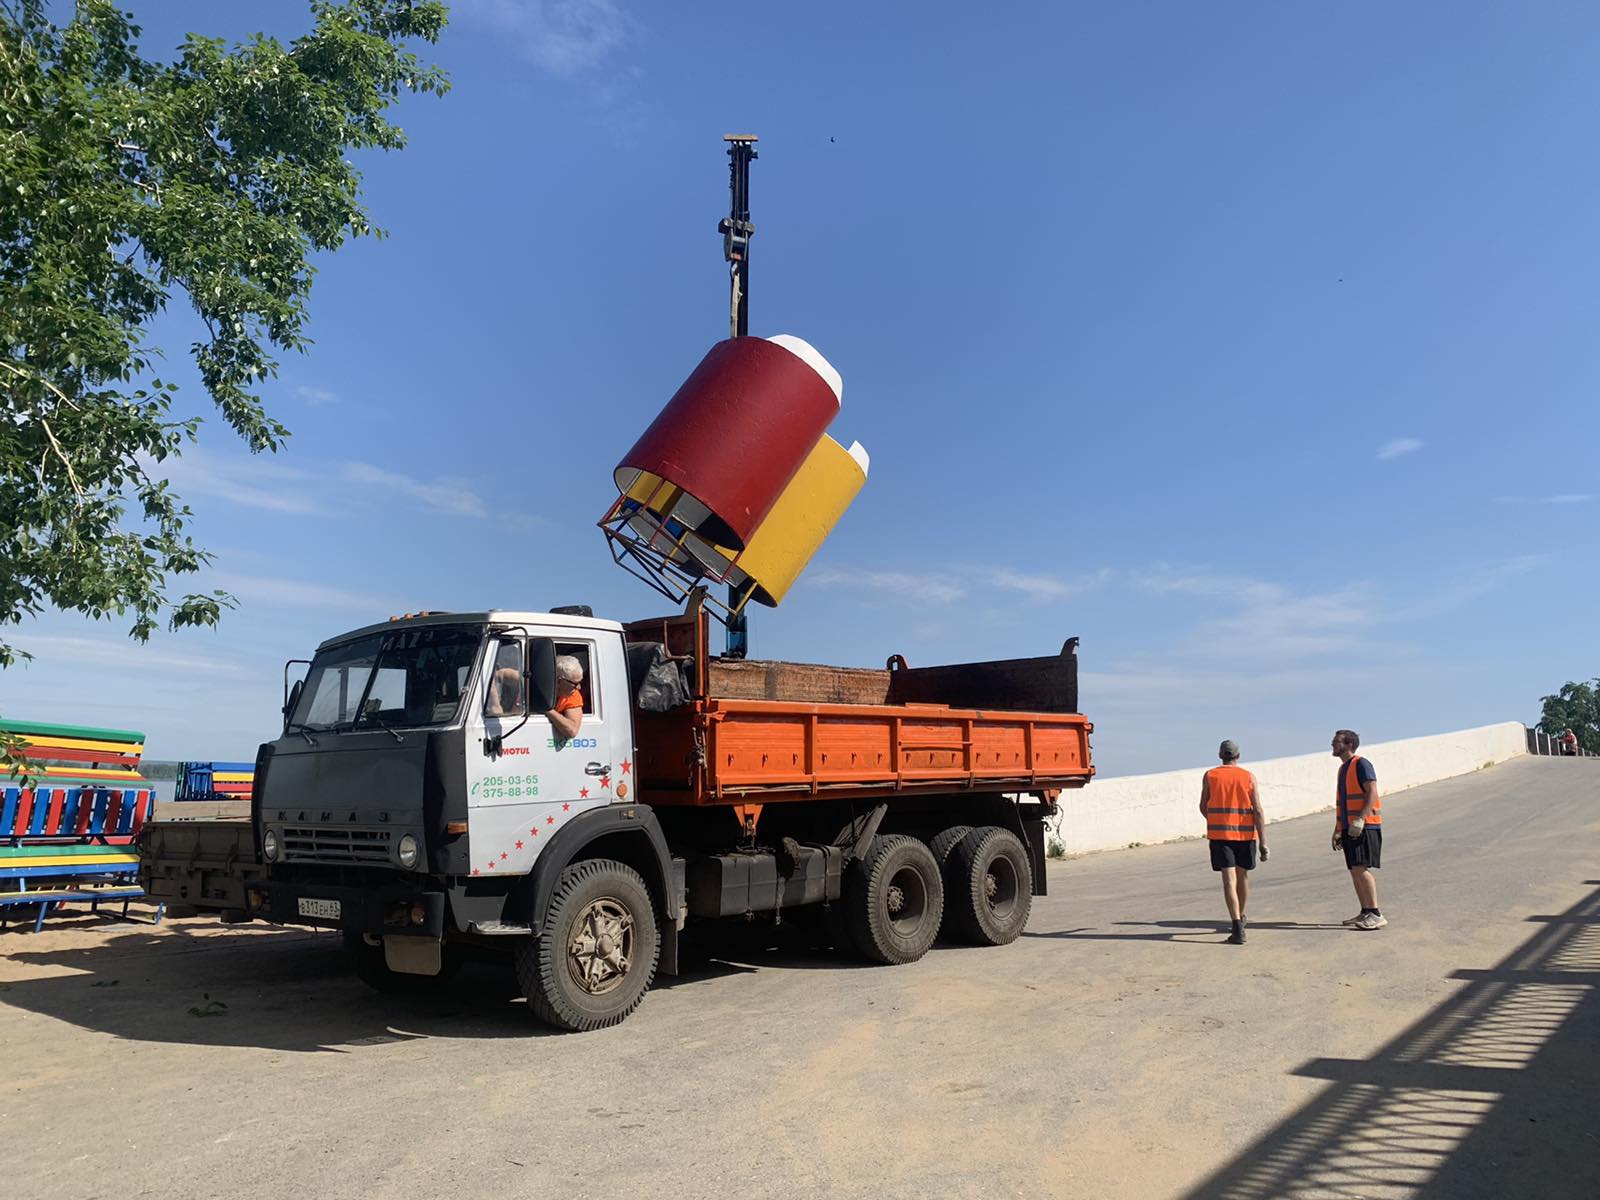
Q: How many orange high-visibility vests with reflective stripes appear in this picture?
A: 2